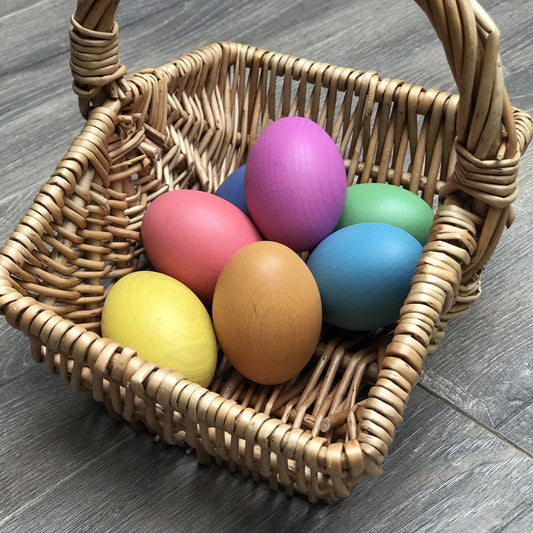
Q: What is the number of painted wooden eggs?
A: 7